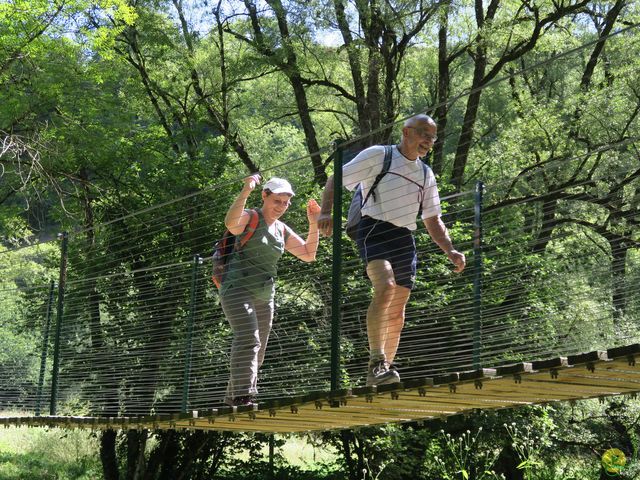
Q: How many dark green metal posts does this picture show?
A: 5